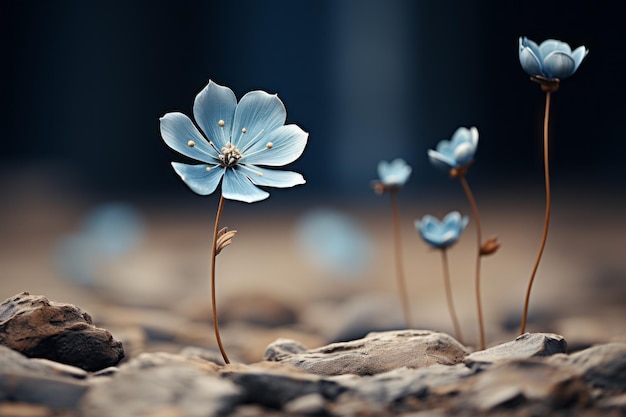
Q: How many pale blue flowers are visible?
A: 5